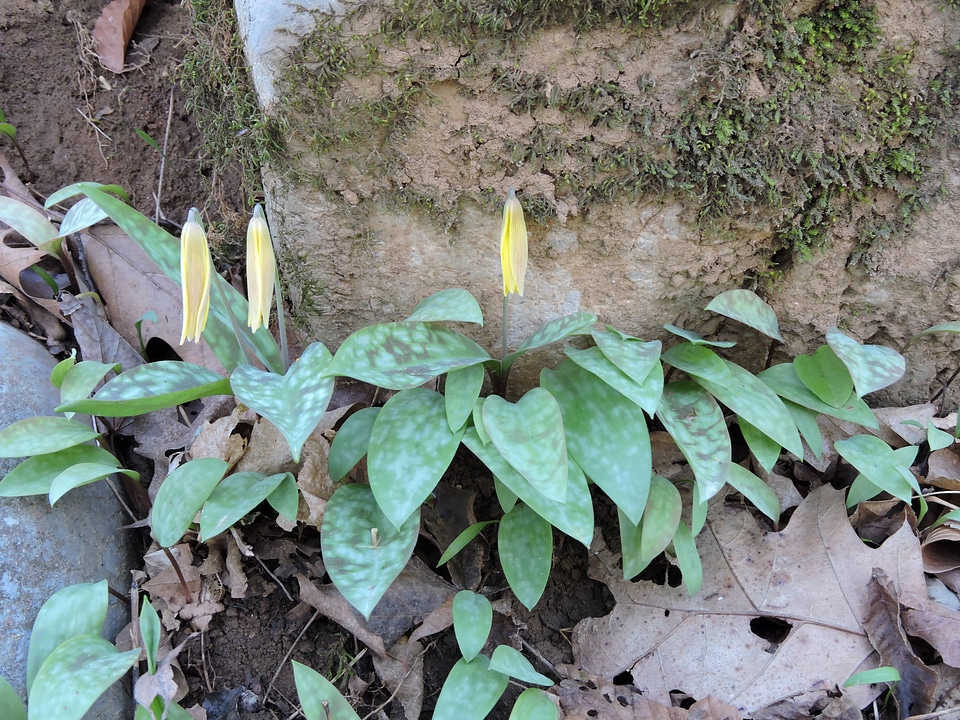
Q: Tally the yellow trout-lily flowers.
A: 3